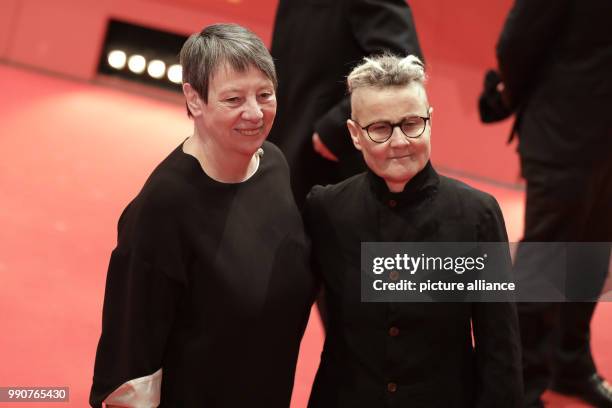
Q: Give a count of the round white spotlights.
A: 4